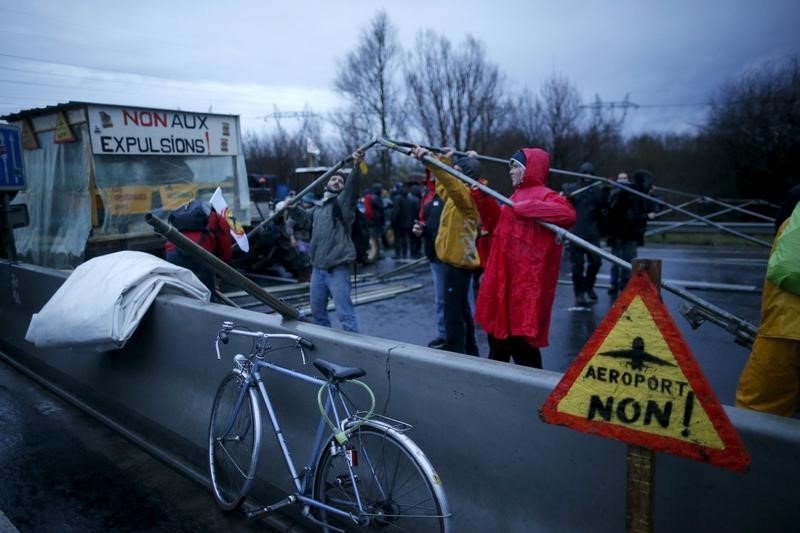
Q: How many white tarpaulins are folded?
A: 1